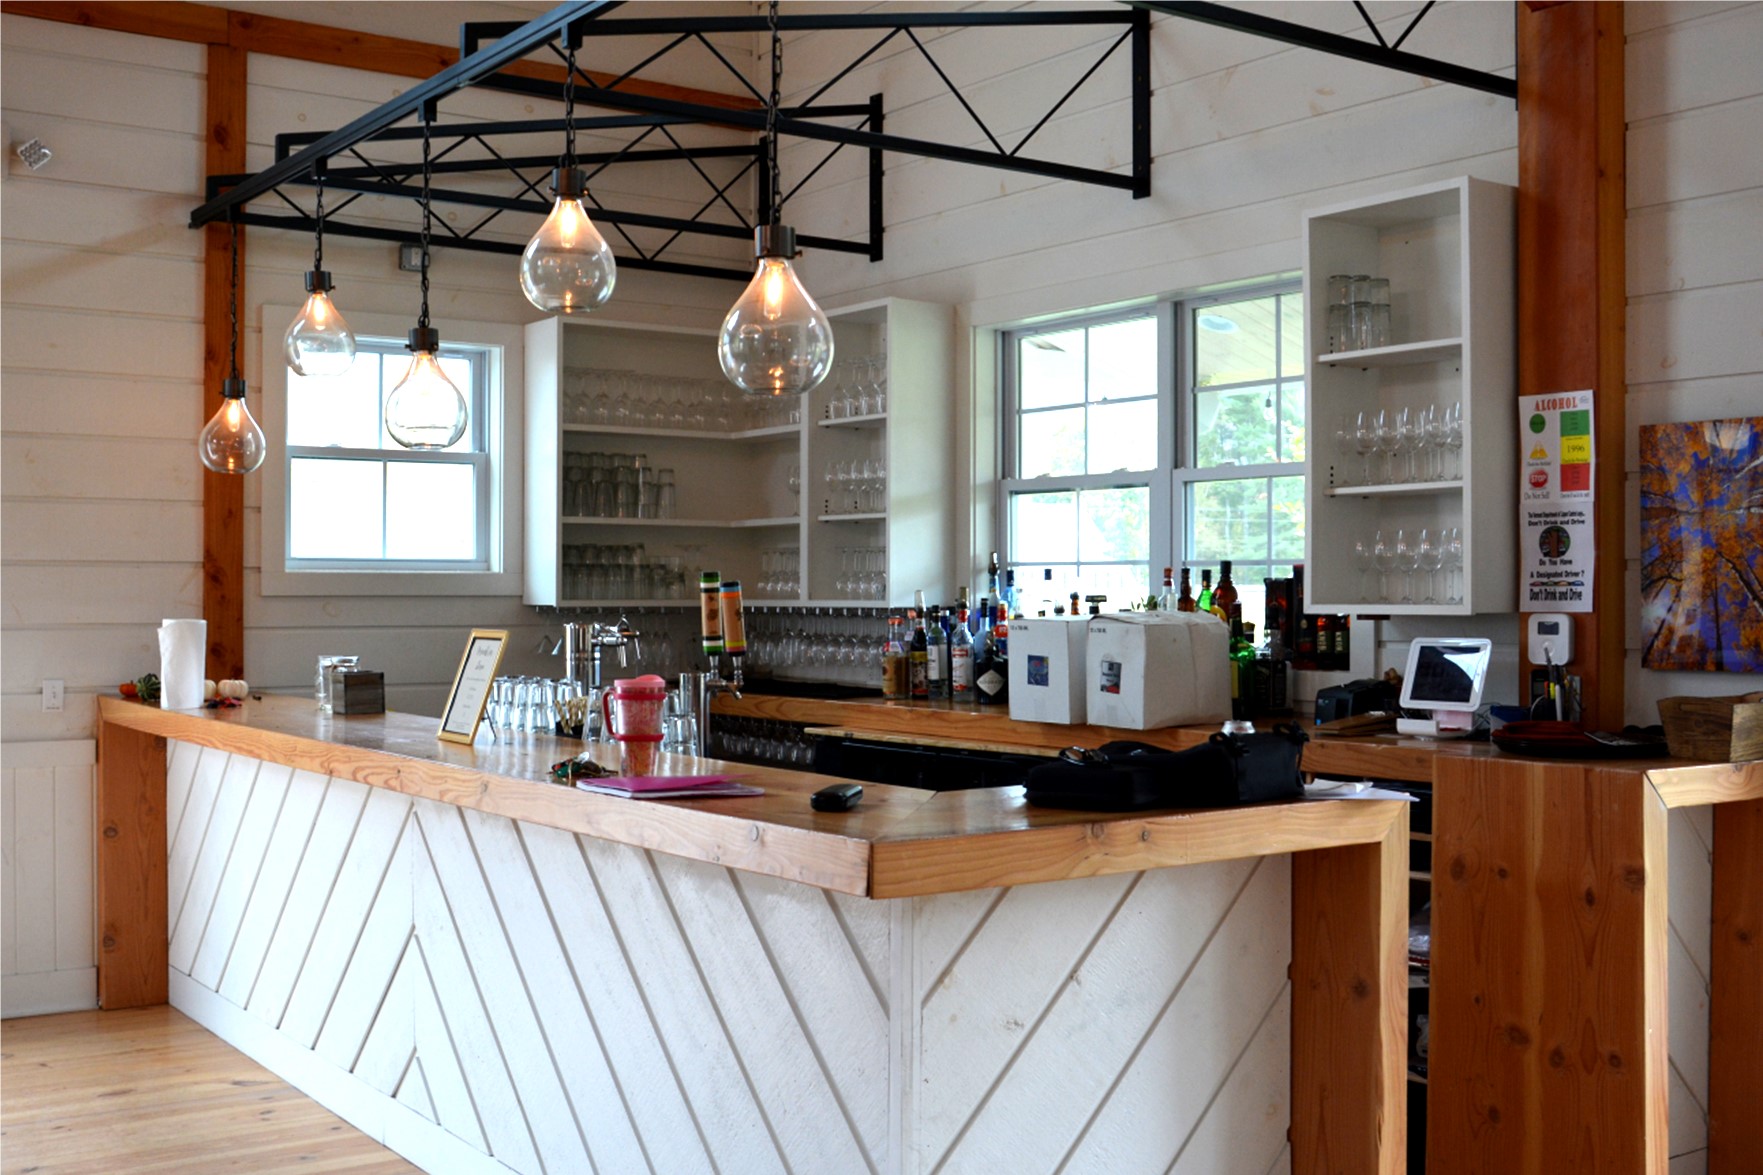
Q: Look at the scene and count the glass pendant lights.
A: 5